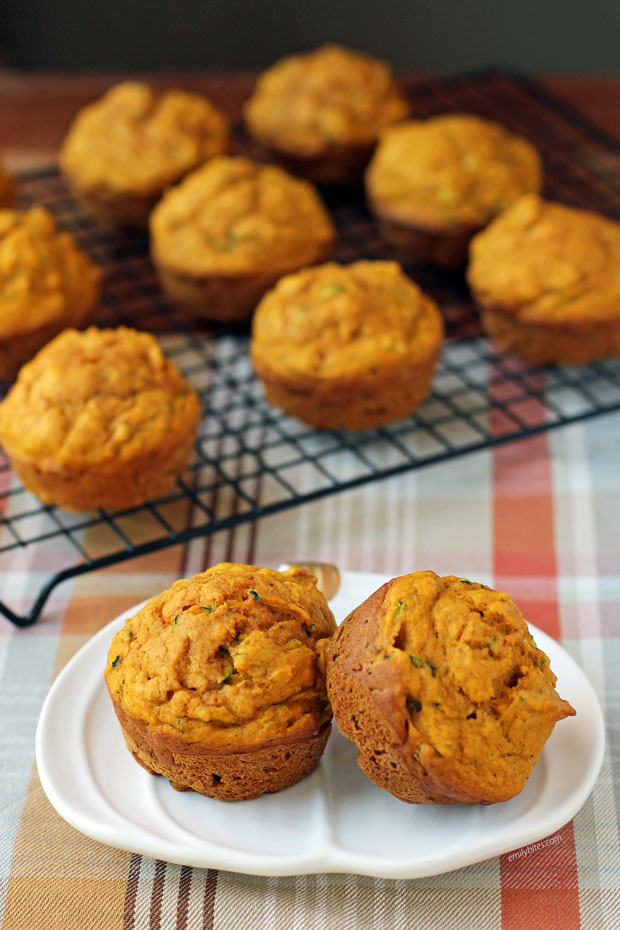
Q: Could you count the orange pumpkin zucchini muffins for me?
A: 11